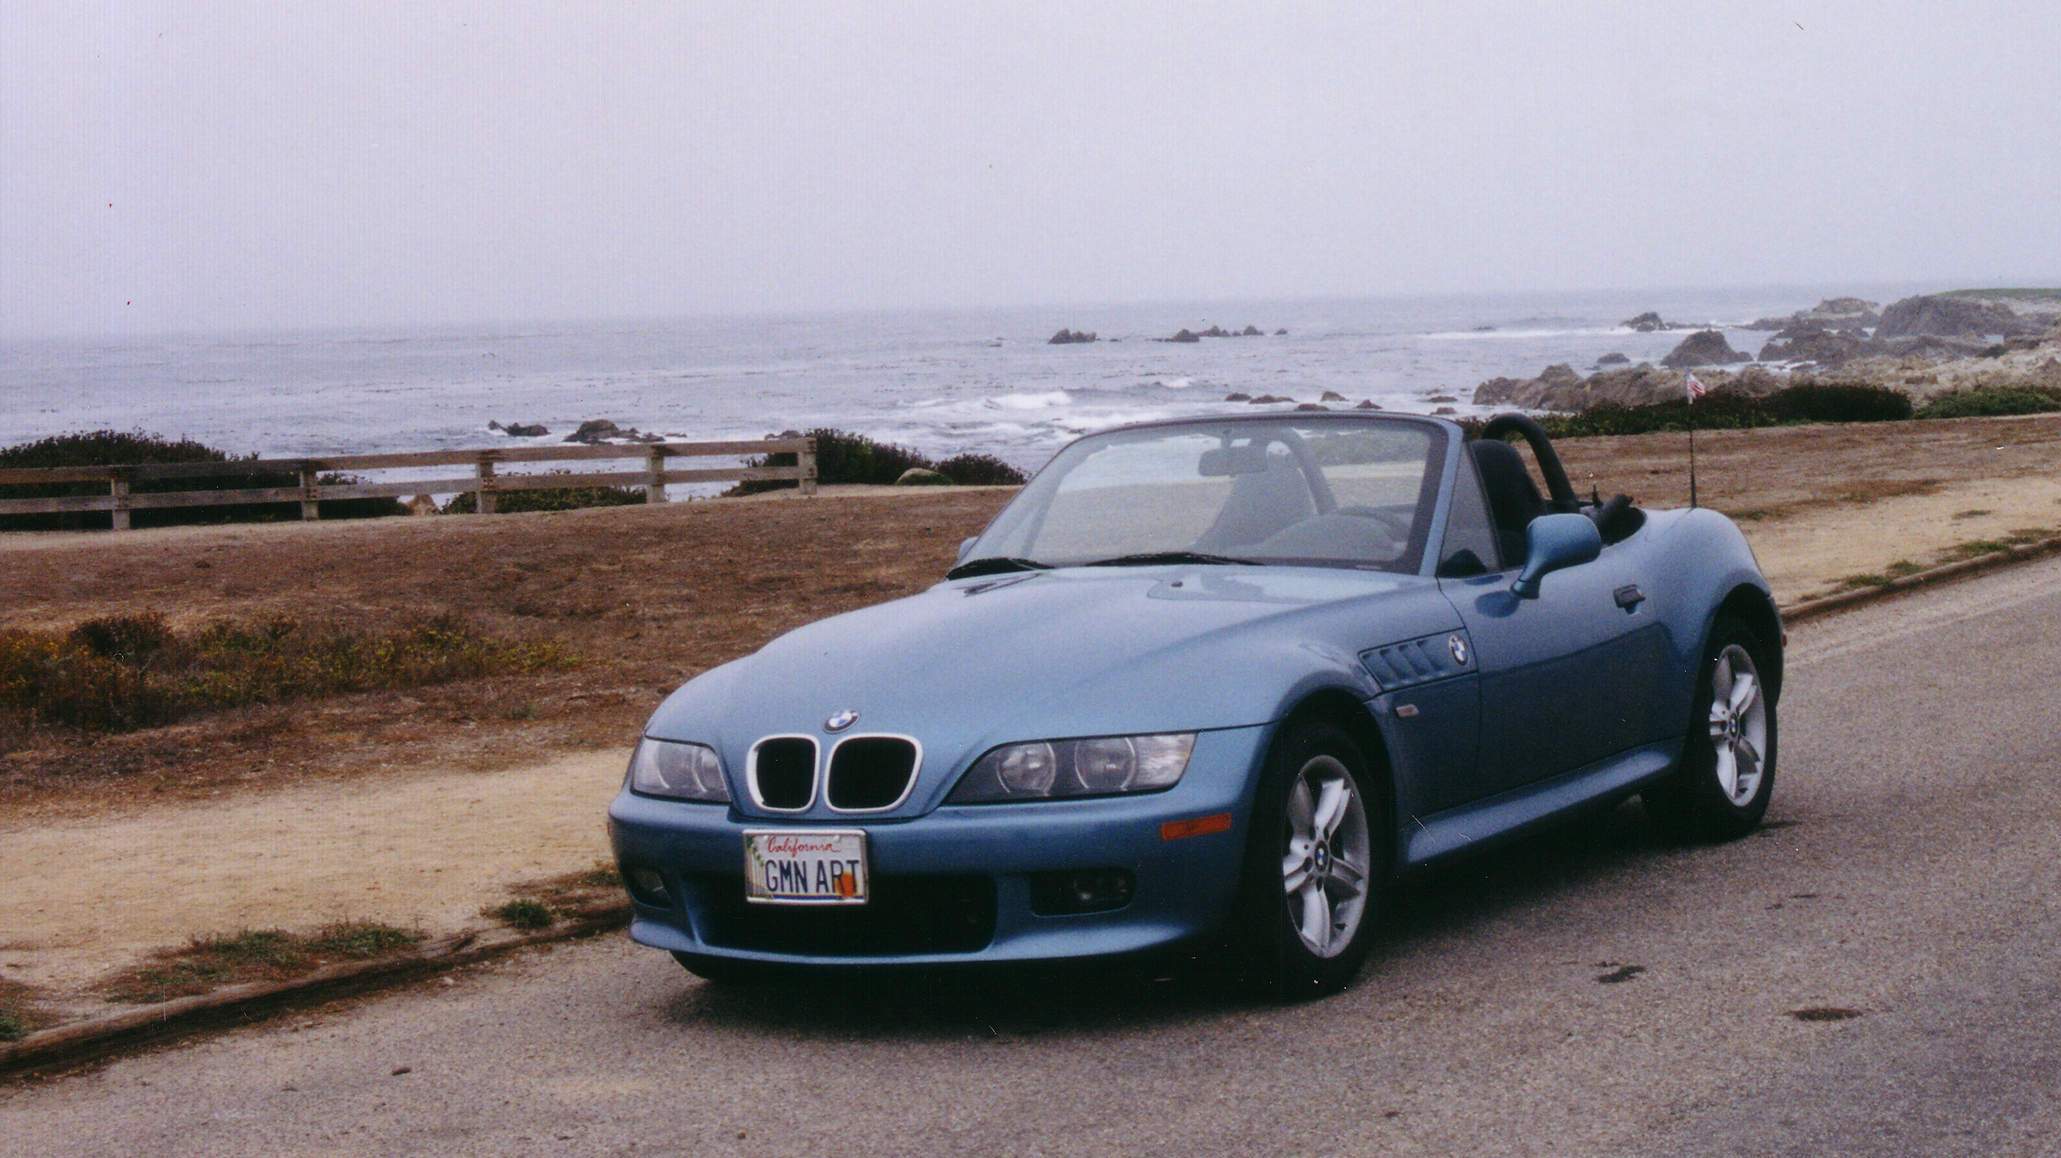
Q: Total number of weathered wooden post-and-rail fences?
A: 1